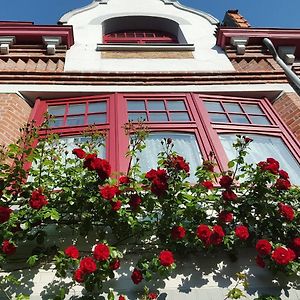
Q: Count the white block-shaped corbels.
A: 4